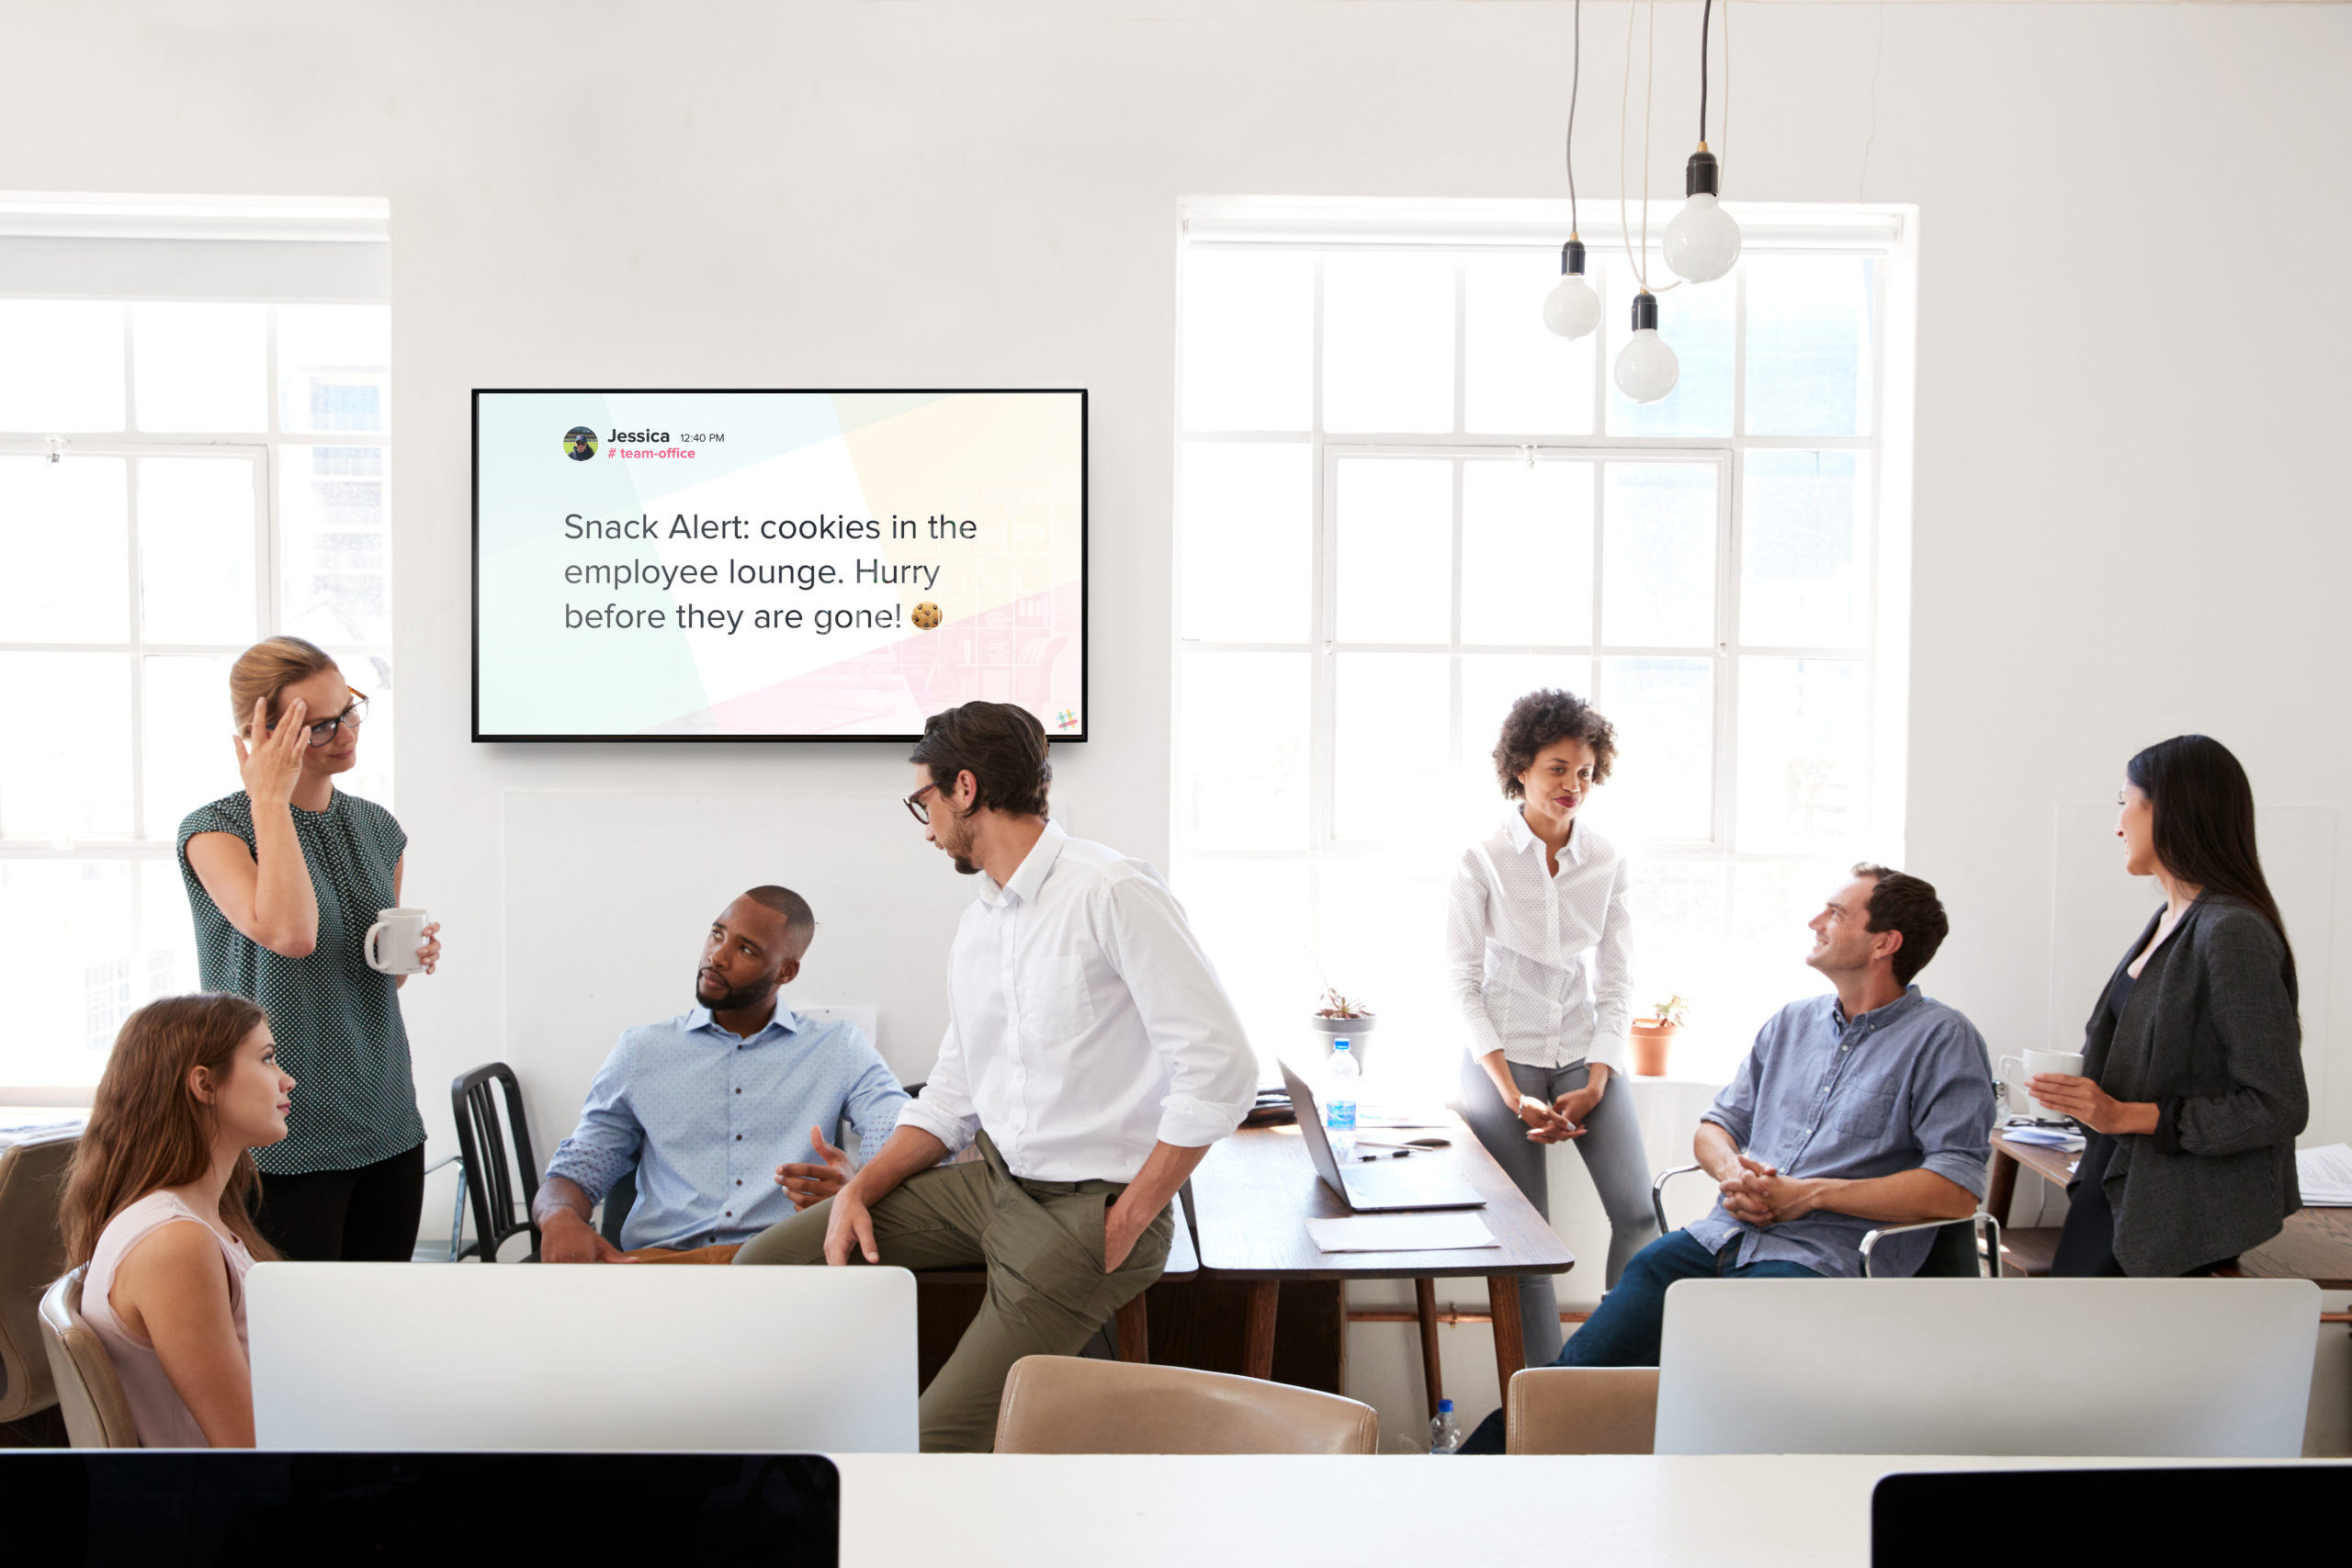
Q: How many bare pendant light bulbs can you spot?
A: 3